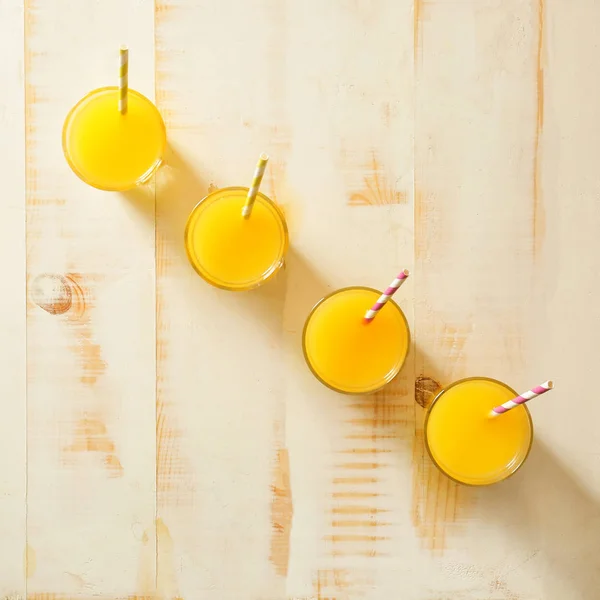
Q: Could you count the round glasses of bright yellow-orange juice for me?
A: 4